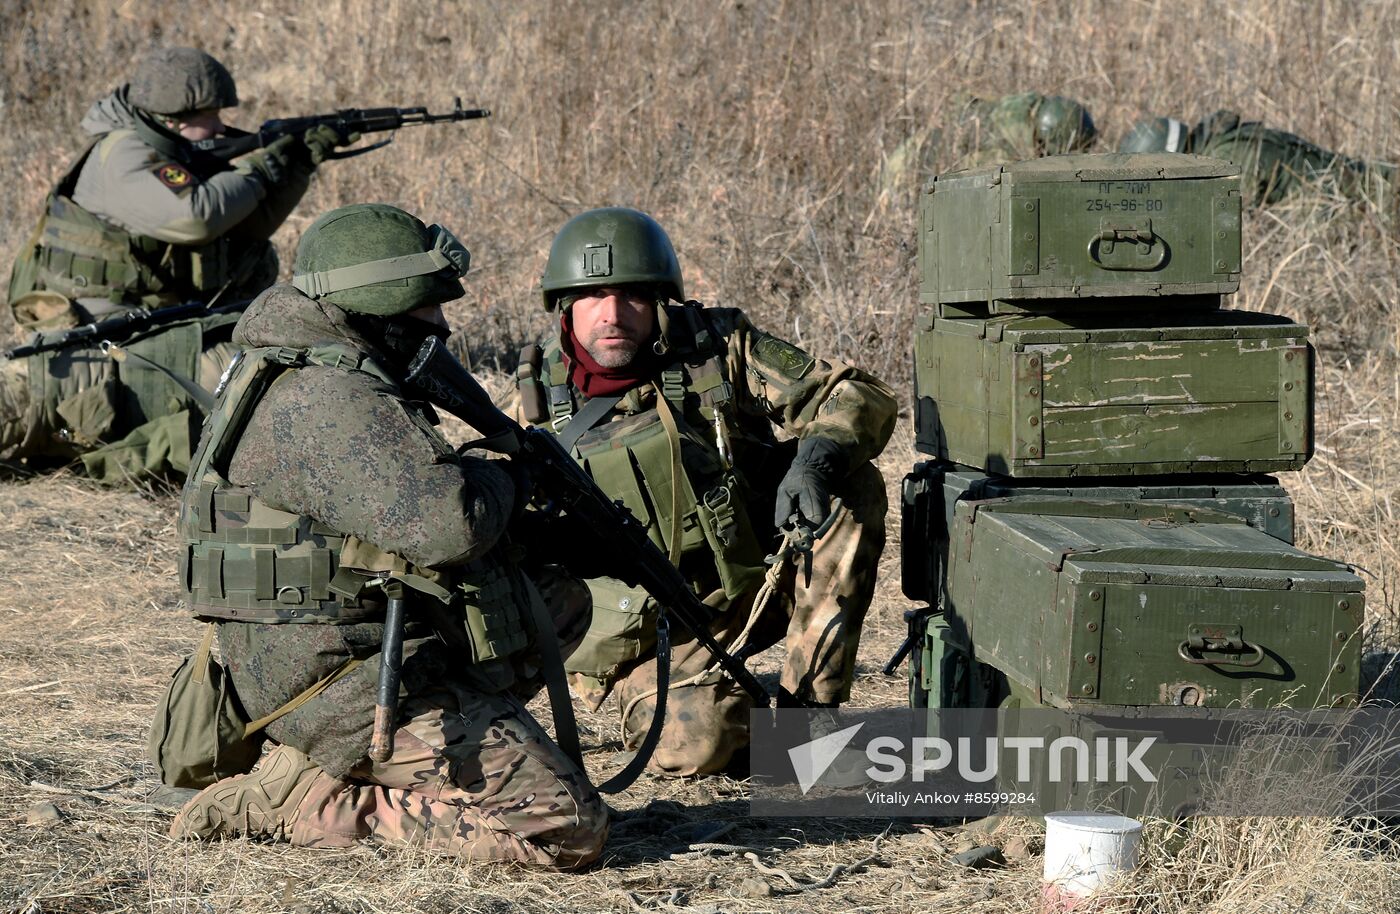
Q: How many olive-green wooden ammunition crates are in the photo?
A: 5